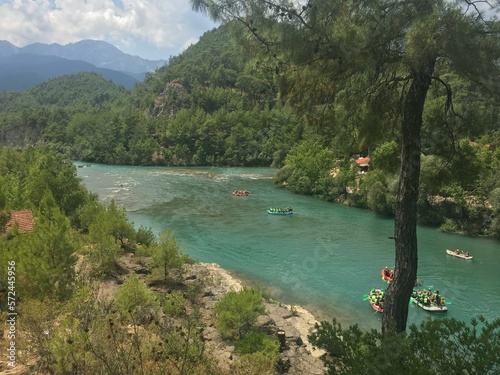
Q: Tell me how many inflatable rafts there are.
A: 6